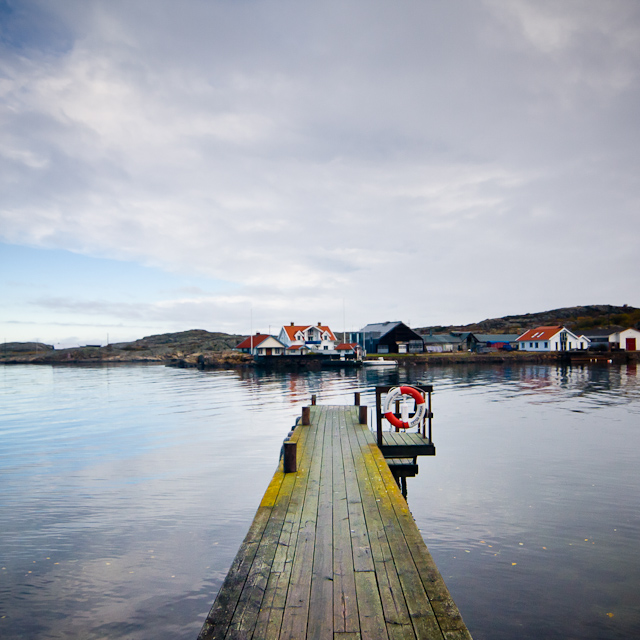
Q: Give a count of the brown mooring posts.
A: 5